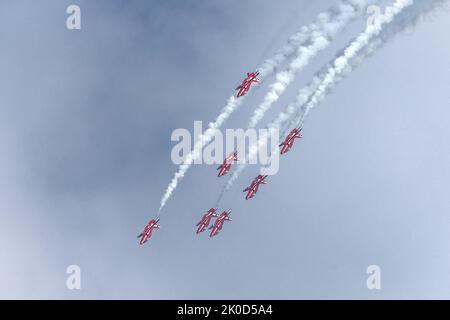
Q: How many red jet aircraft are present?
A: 7